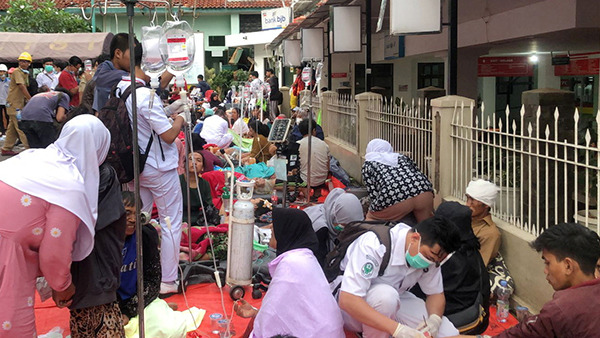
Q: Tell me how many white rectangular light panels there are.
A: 4